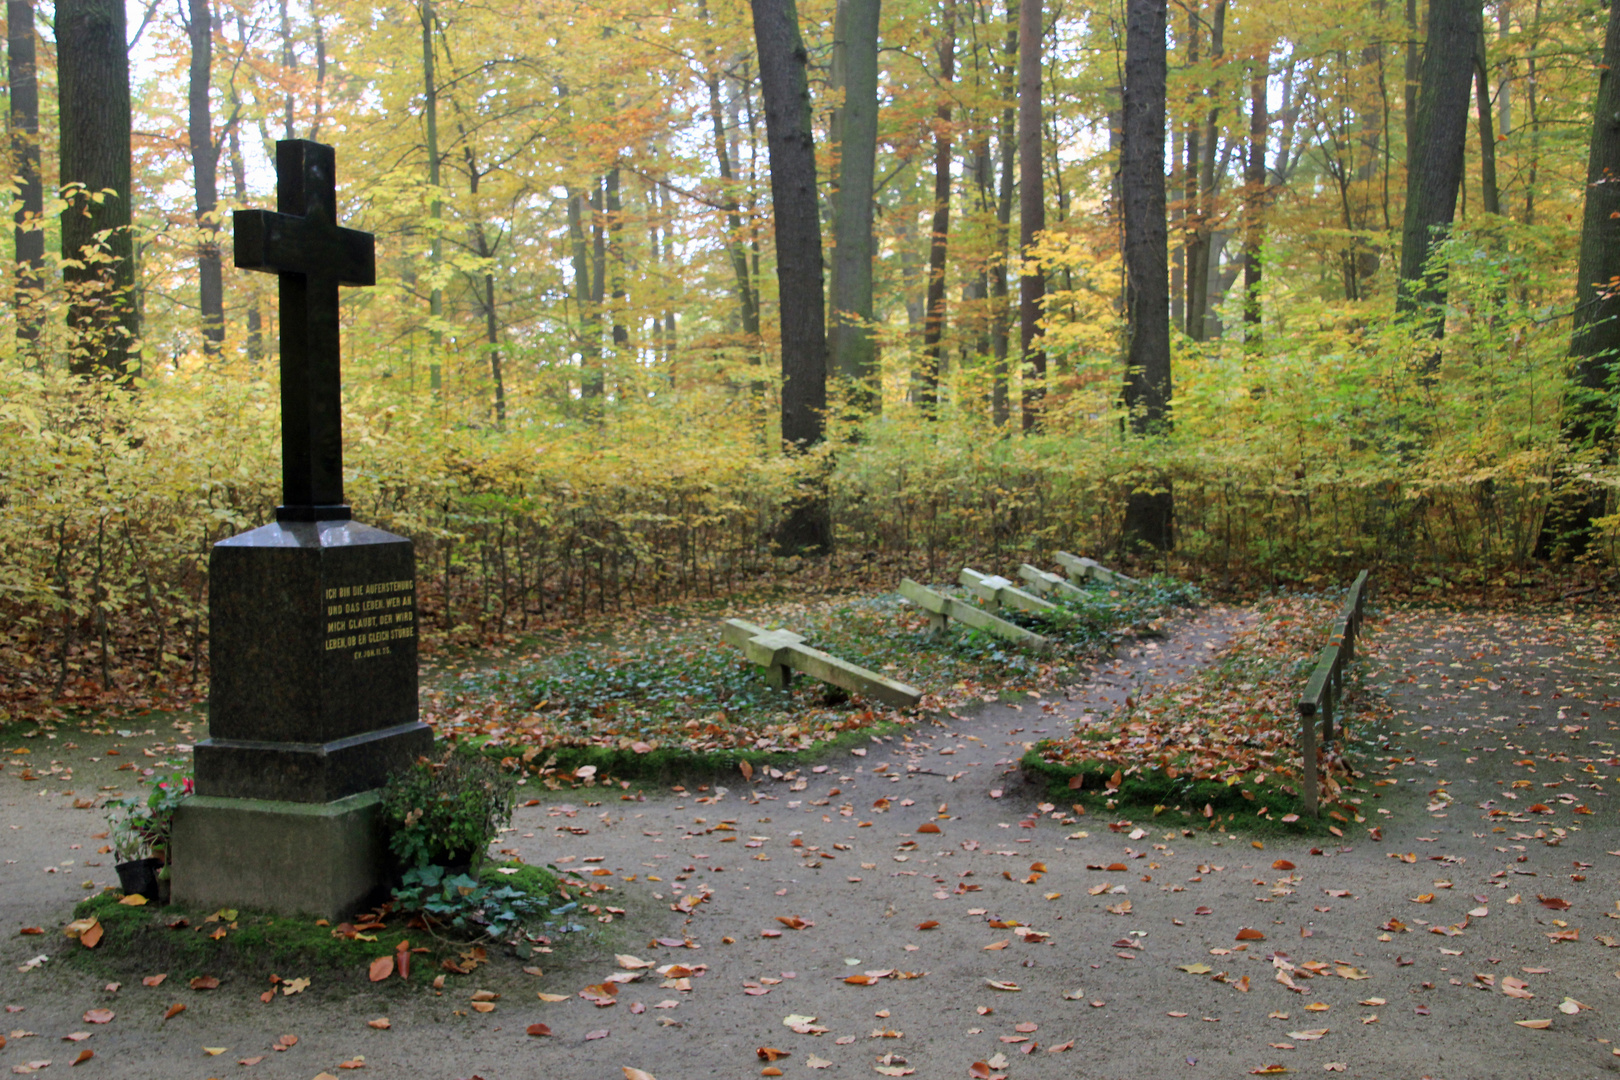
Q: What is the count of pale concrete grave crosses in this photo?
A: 5